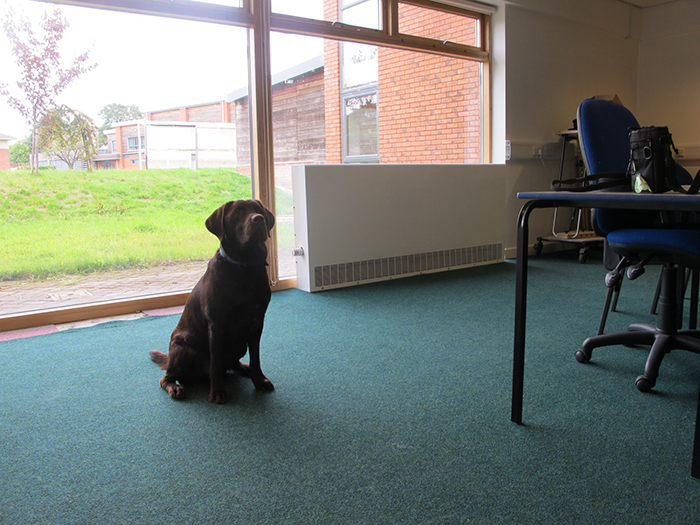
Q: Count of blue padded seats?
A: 1